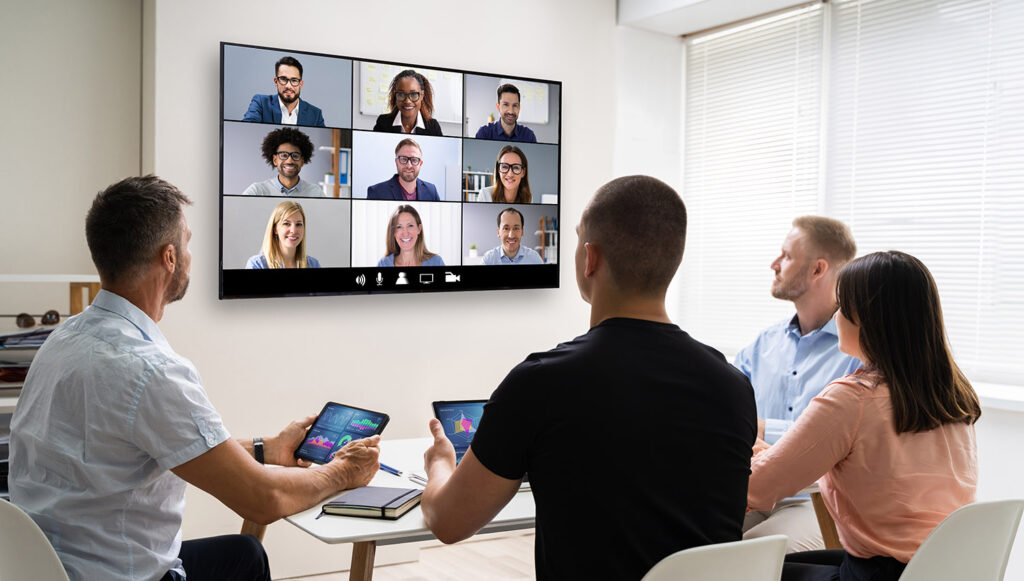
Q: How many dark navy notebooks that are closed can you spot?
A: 1